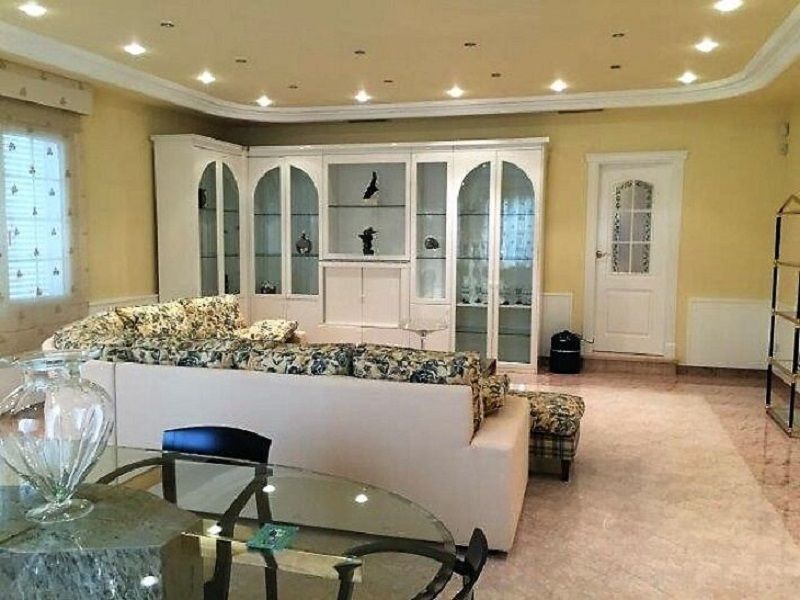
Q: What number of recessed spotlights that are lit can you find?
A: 10